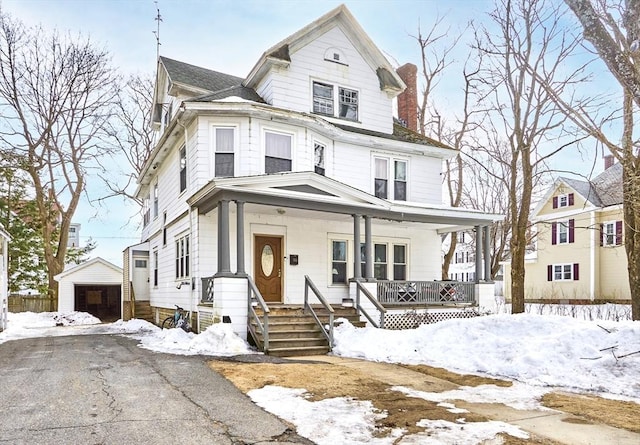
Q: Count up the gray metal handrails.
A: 3